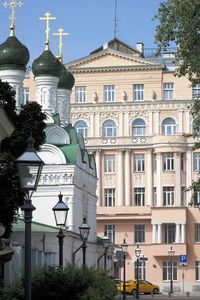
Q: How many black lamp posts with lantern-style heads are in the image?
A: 7